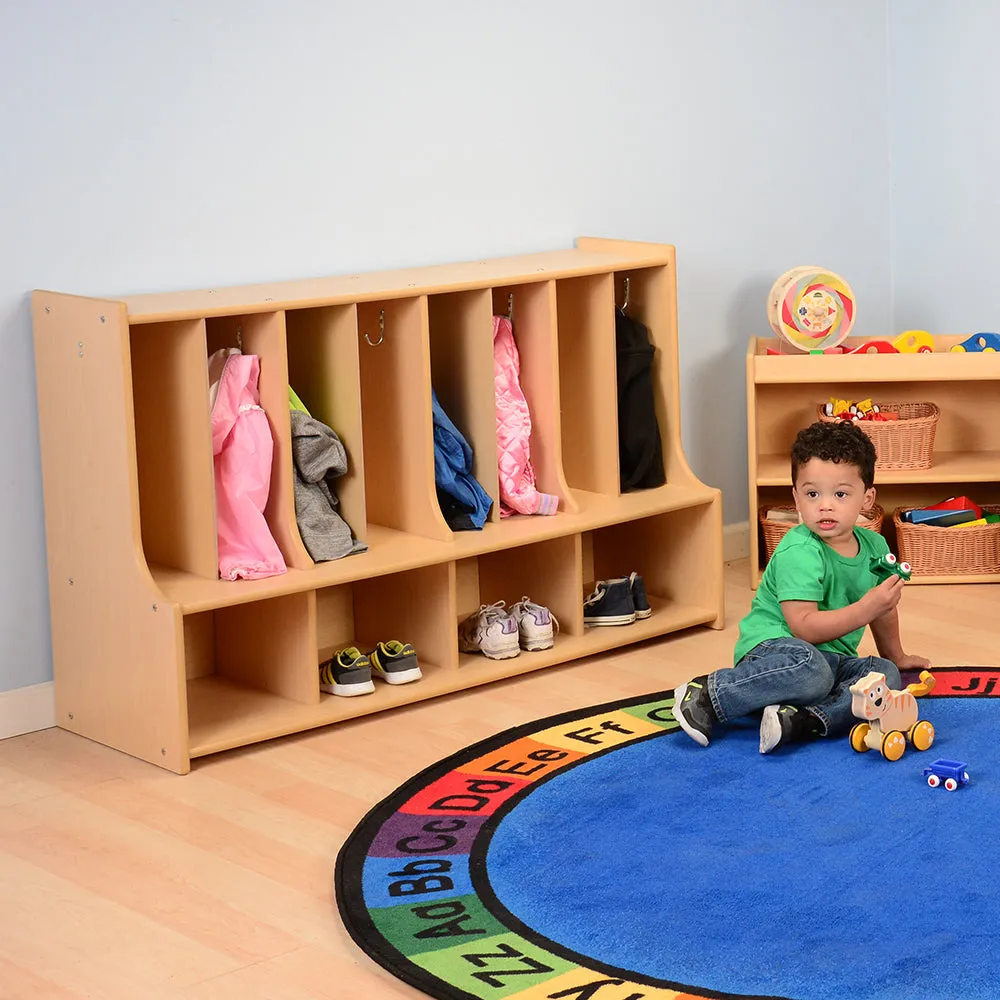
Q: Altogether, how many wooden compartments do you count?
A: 12